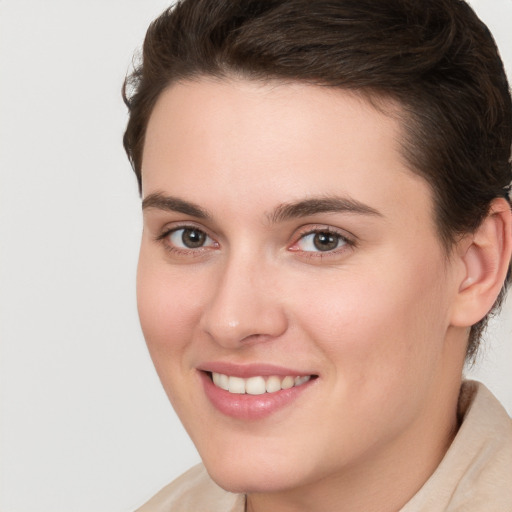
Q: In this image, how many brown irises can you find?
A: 2